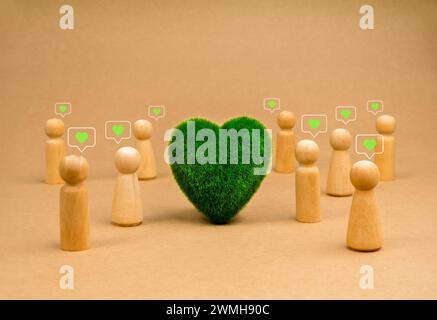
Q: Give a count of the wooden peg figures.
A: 9